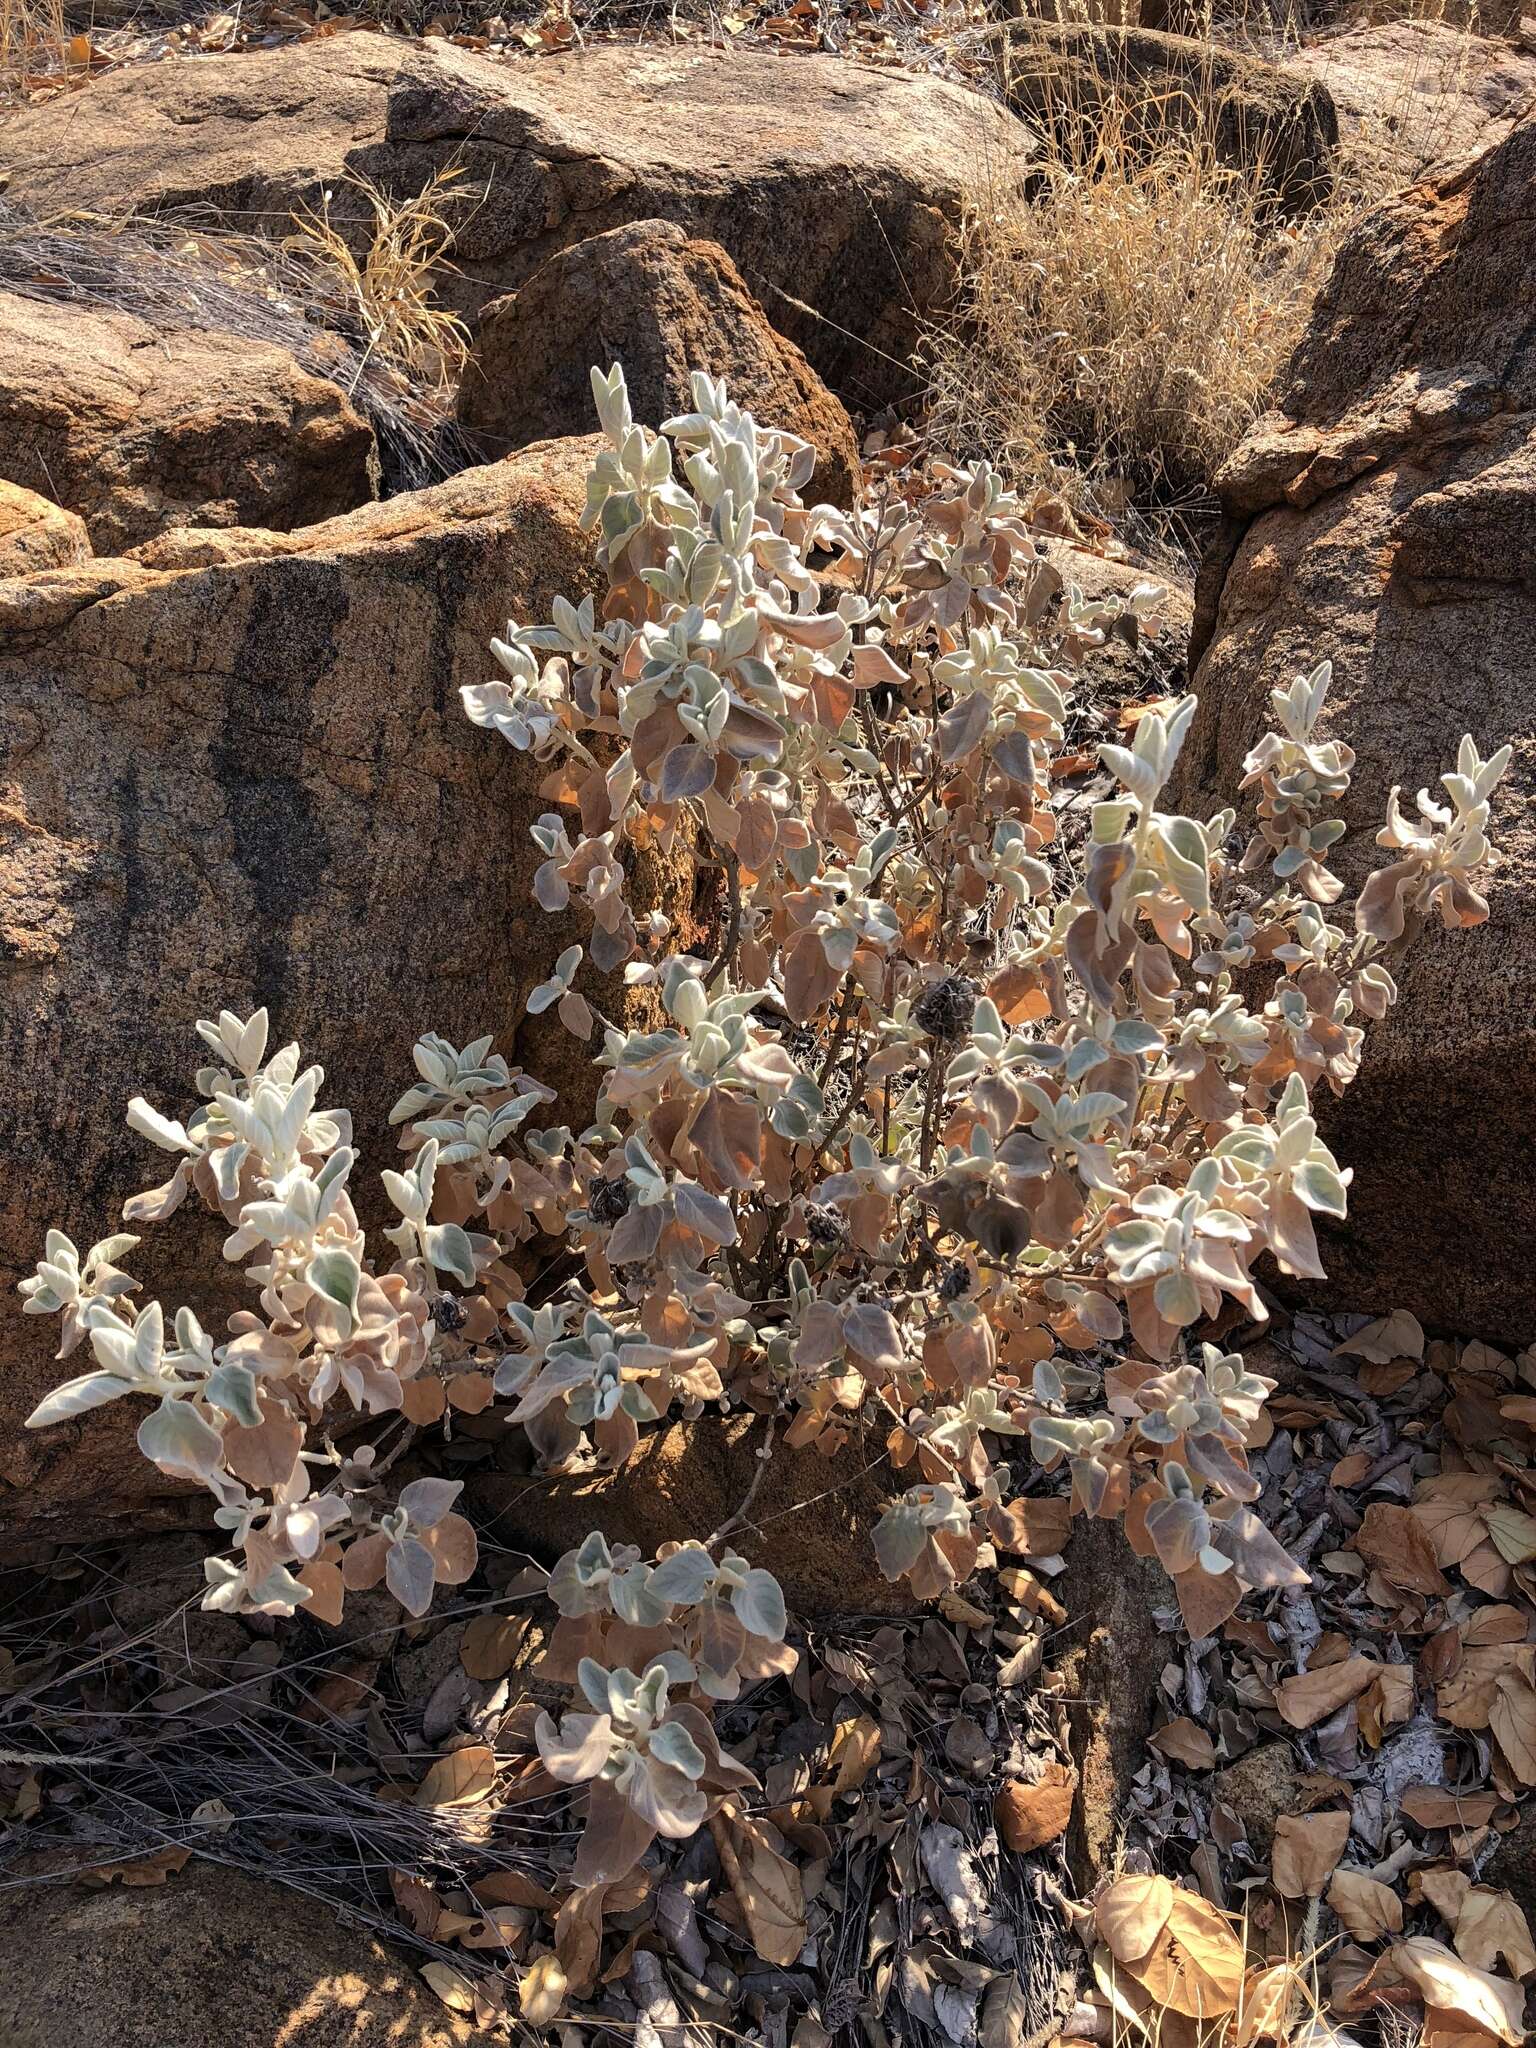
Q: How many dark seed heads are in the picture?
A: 5